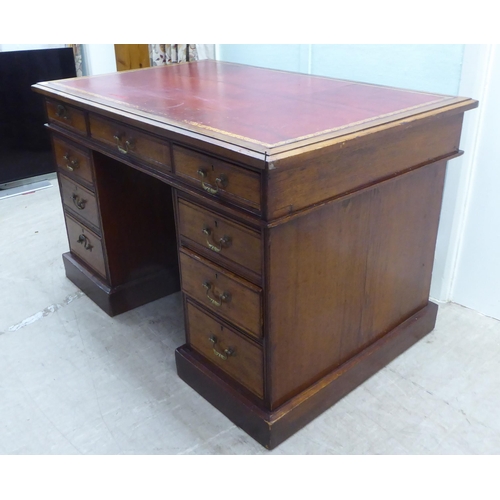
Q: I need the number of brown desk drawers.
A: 9